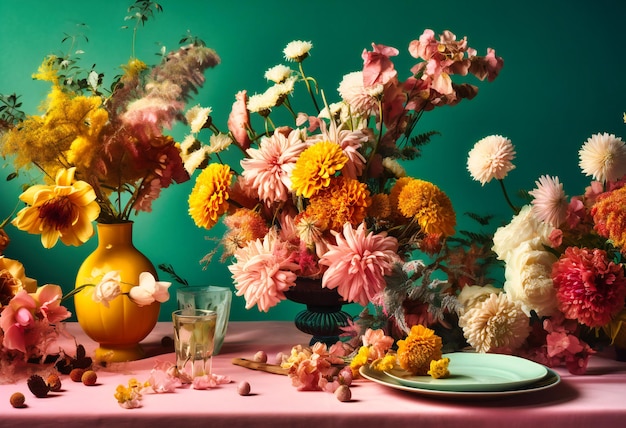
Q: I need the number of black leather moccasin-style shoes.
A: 0